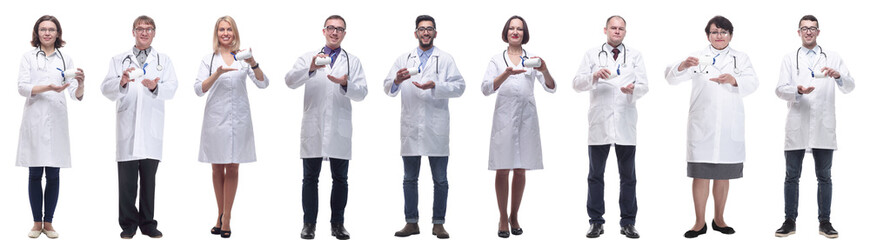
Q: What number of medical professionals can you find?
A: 9